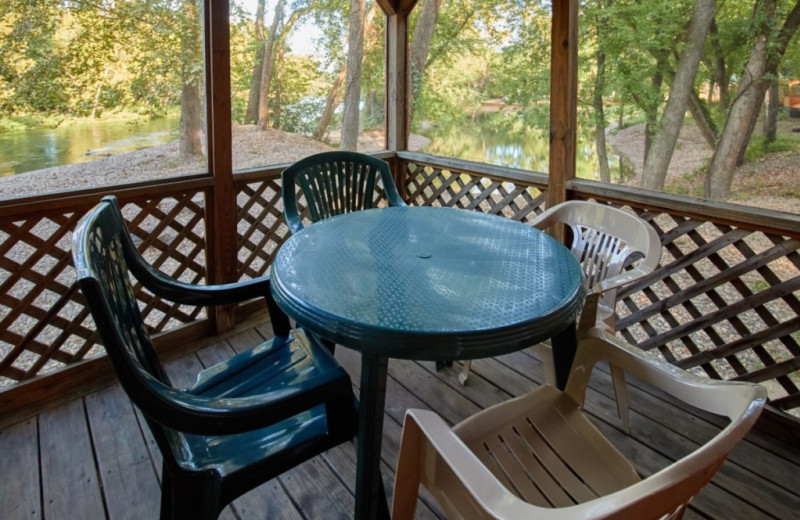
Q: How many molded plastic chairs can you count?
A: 4